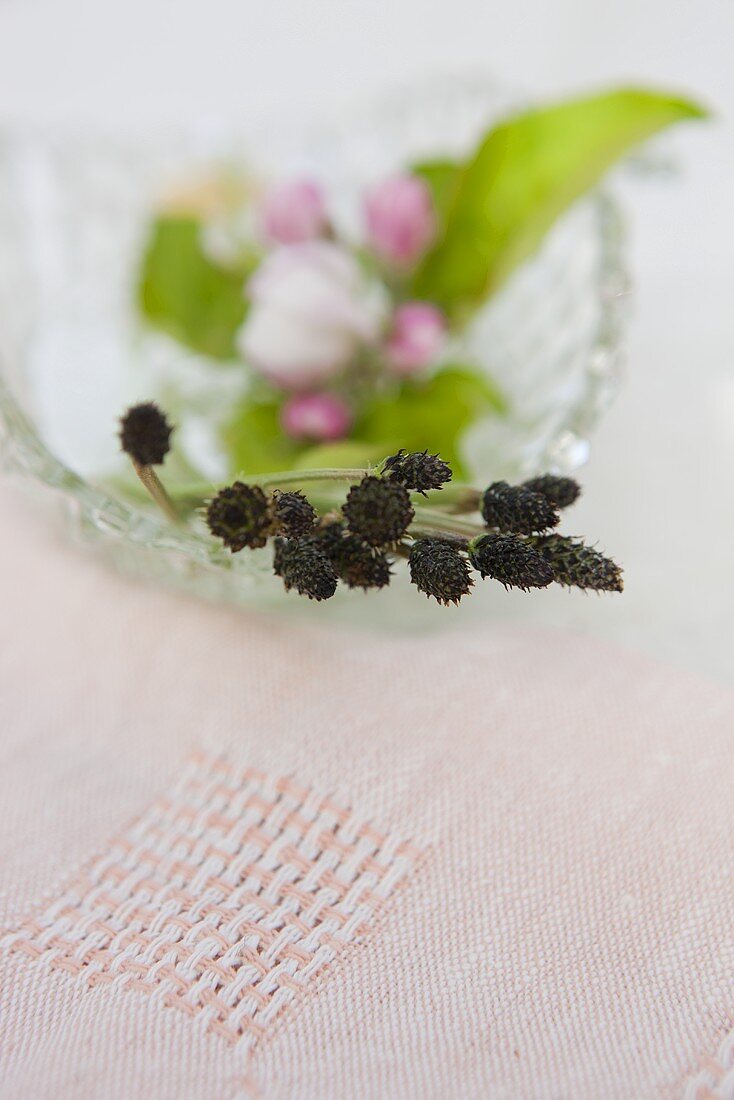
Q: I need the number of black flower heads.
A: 12